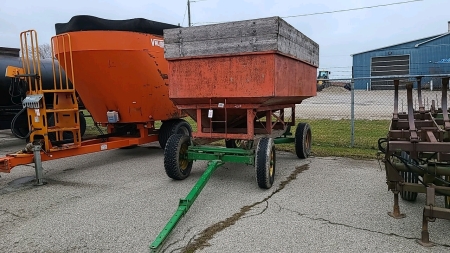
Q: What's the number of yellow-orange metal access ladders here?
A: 1